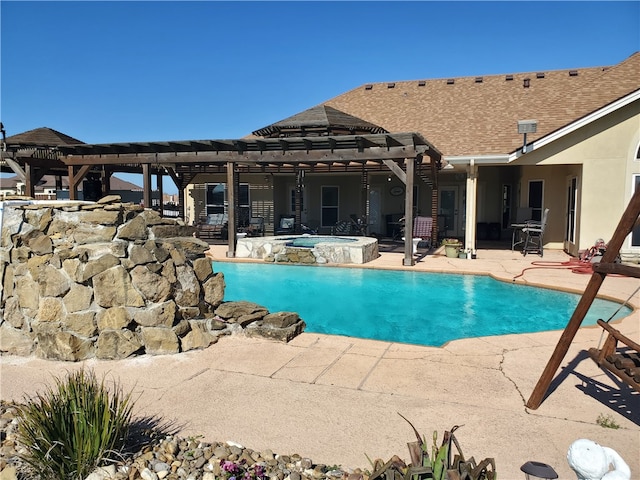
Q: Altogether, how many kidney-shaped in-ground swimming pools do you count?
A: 1